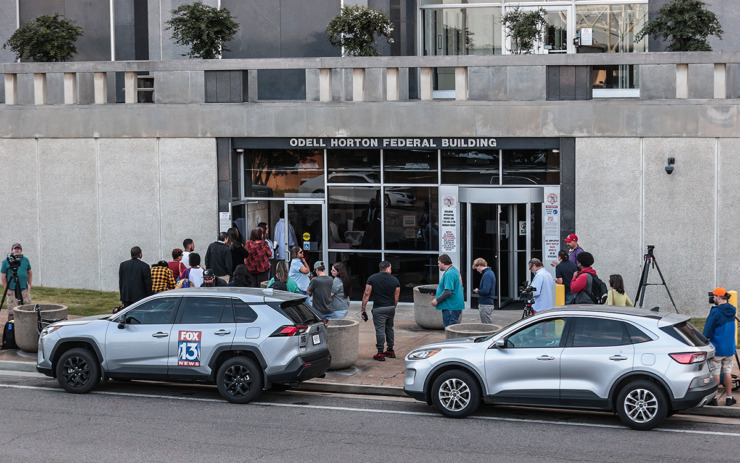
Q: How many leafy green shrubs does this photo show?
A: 5